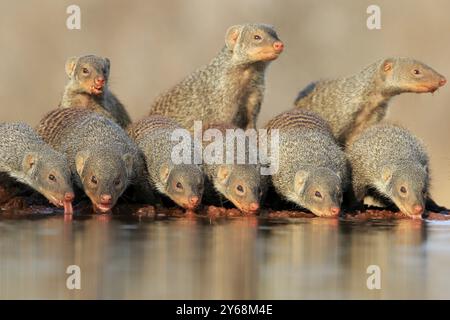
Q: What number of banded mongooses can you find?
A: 9